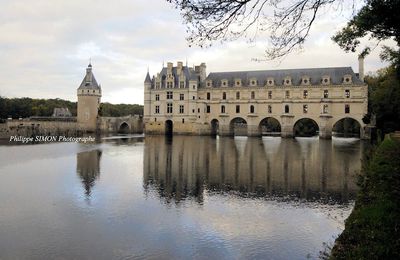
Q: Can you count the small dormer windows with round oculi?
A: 9